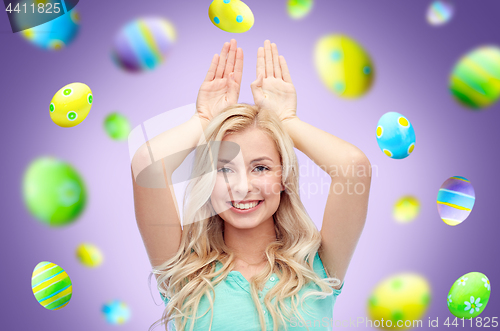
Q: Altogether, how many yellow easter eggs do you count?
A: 6